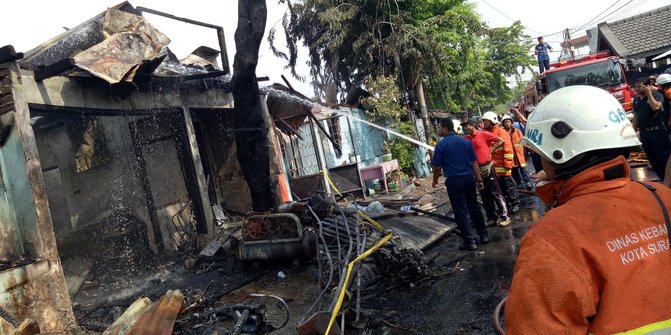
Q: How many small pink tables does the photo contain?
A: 1